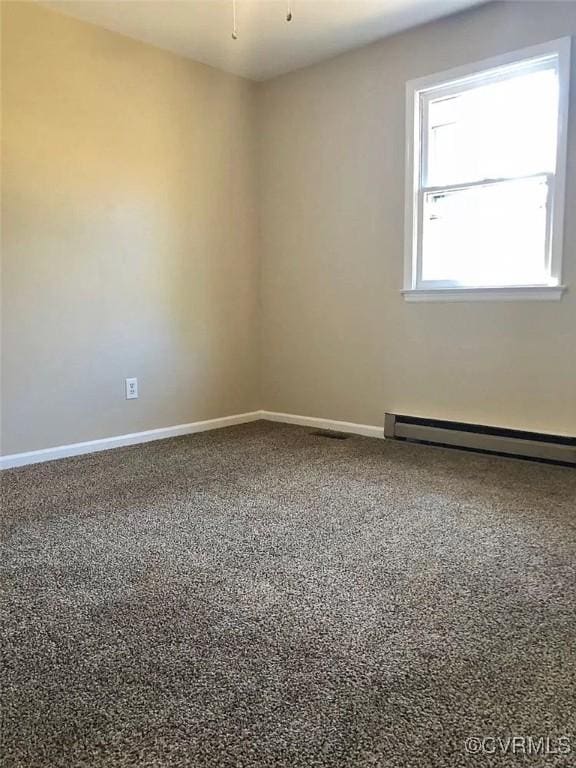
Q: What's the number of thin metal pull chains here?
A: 2